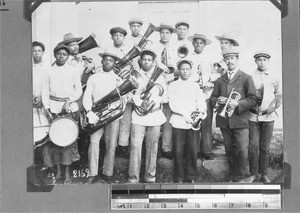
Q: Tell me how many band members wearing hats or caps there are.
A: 14